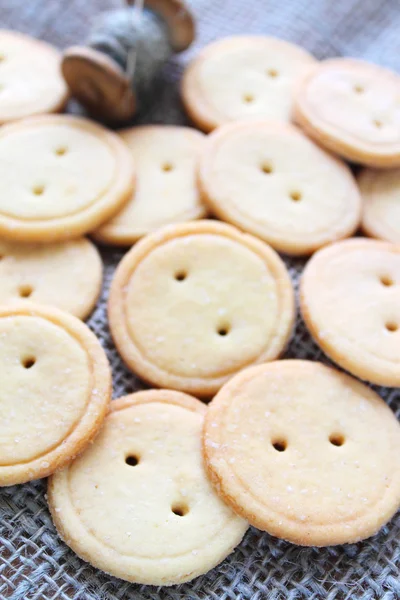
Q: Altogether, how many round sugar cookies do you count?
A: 13